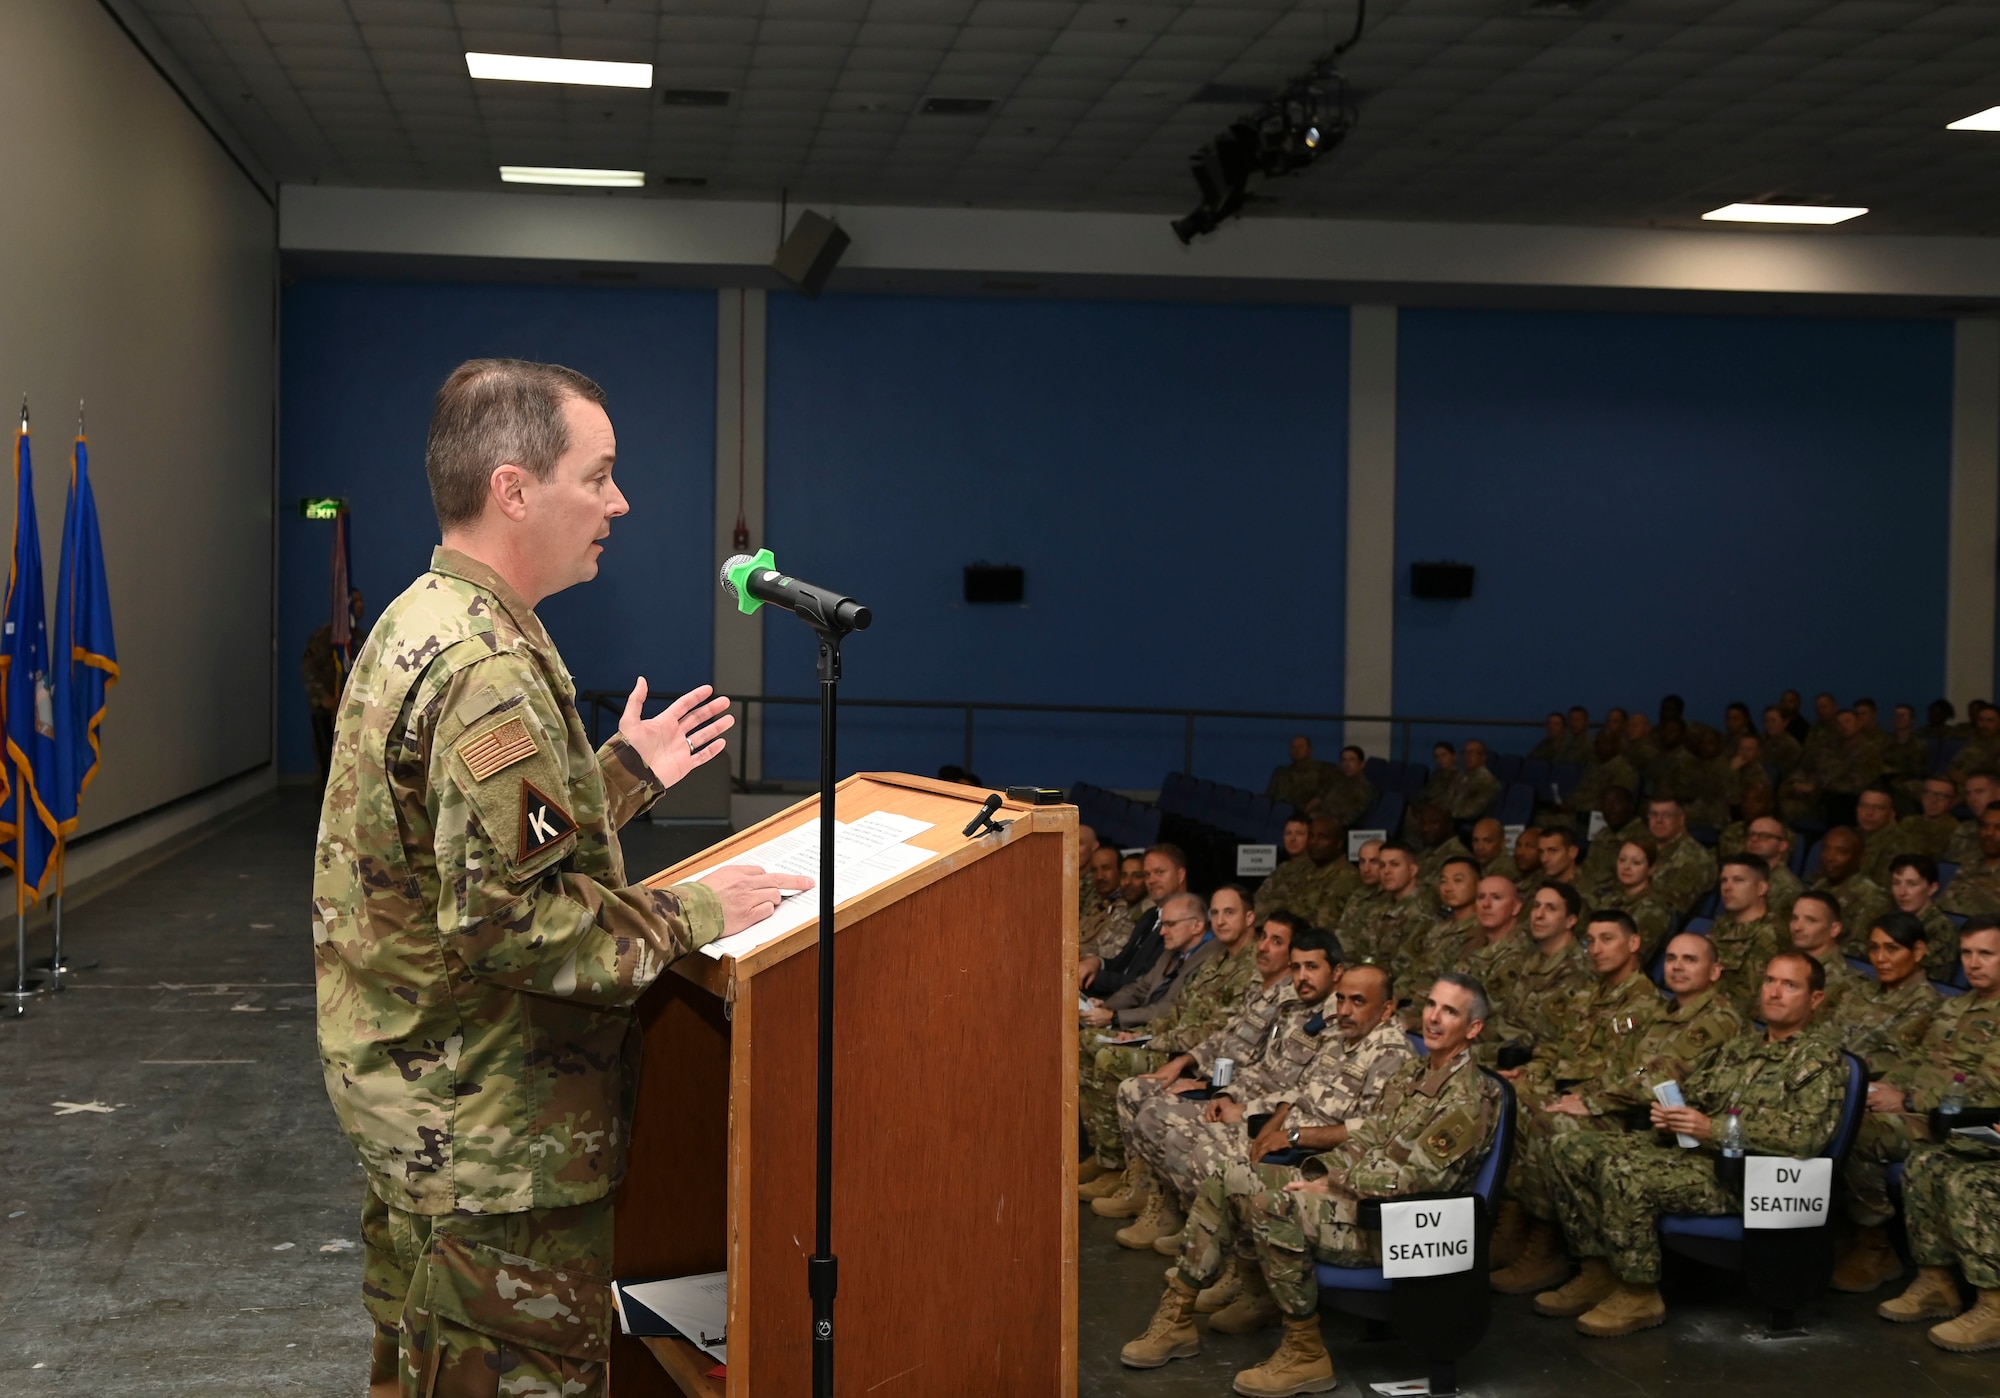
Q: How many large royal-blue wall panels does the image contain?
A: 3